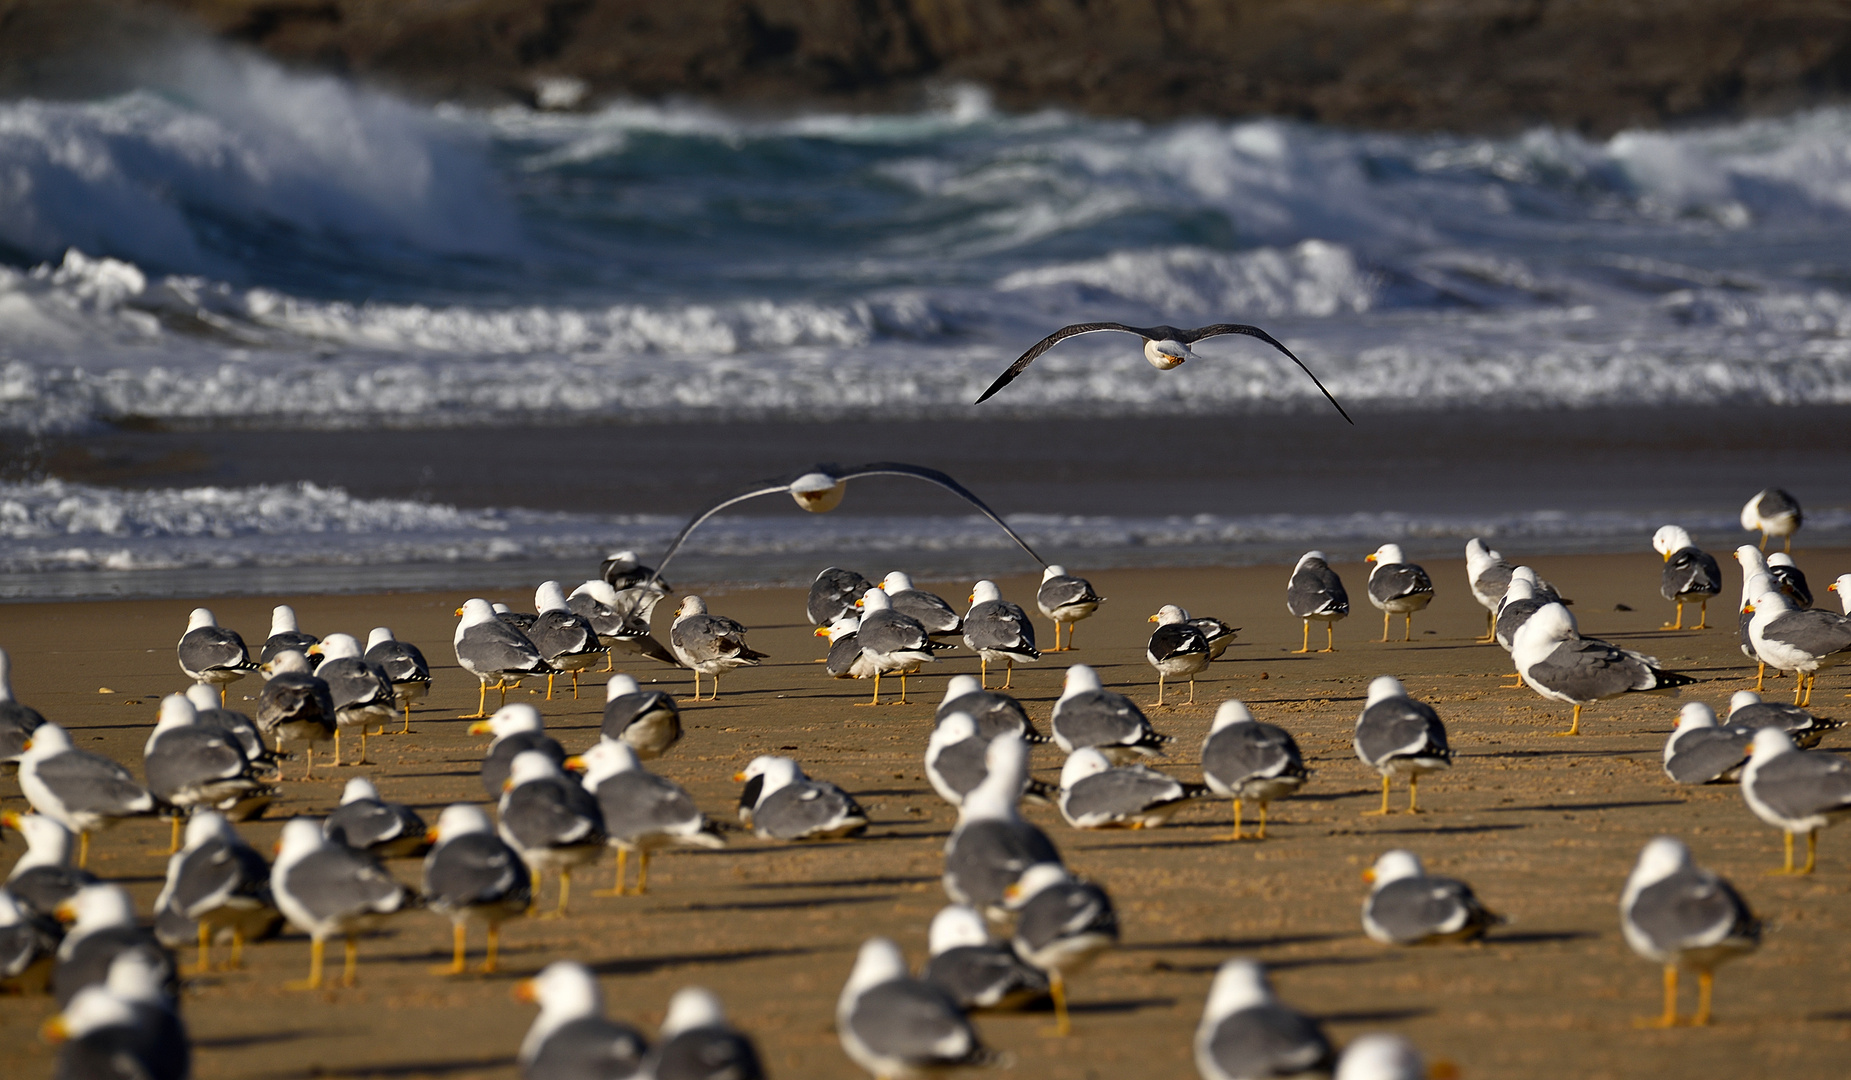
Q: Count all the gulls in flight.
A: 2